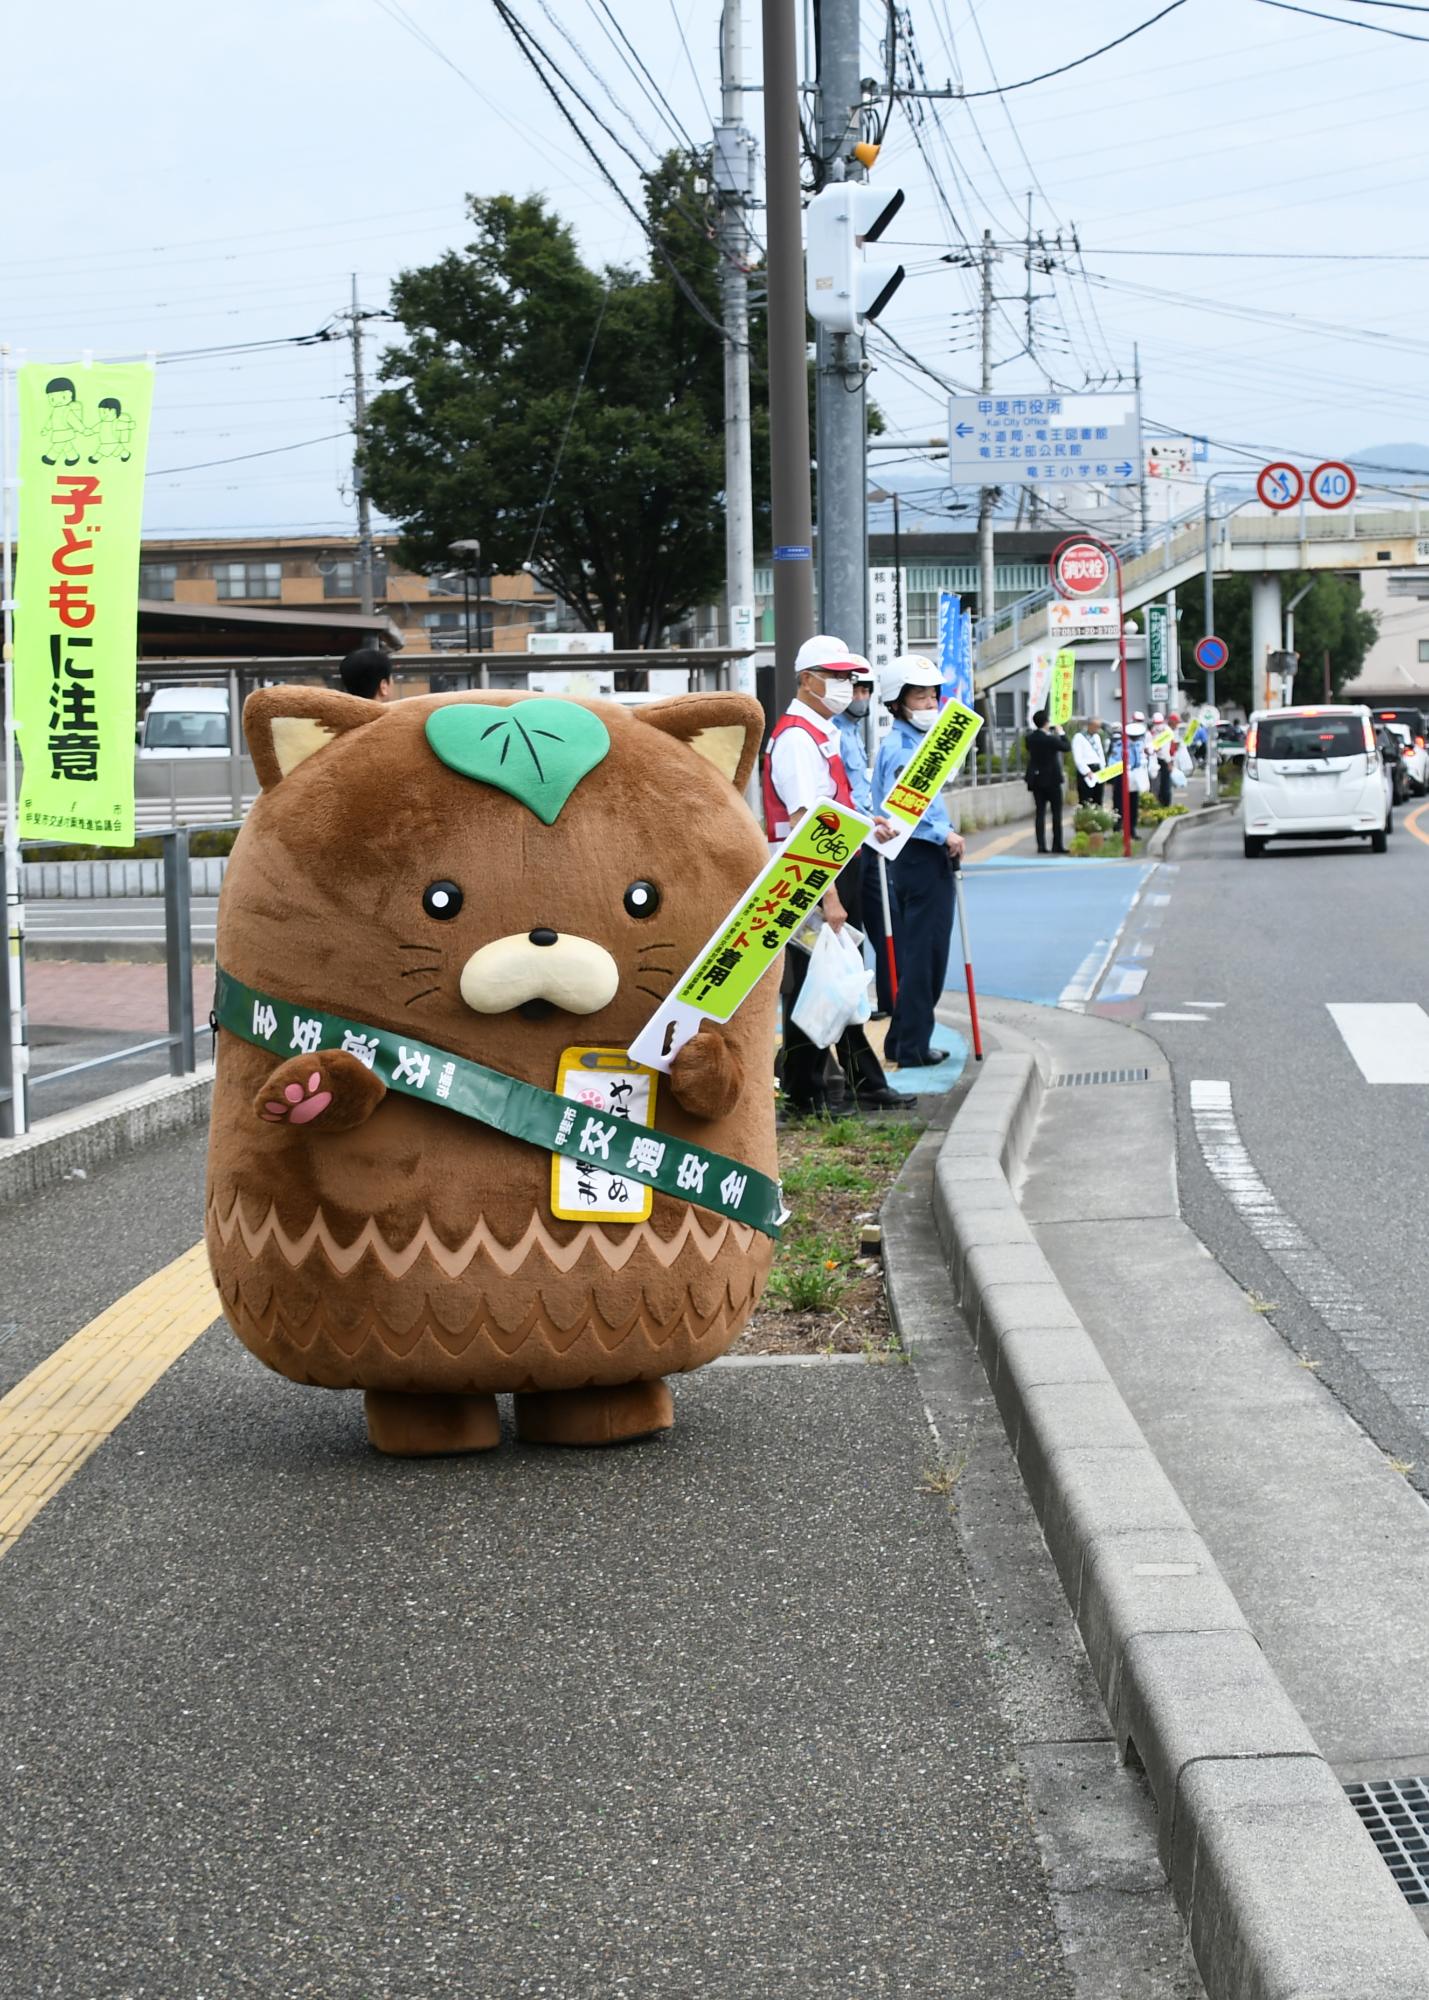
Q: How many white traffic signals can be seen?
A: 1